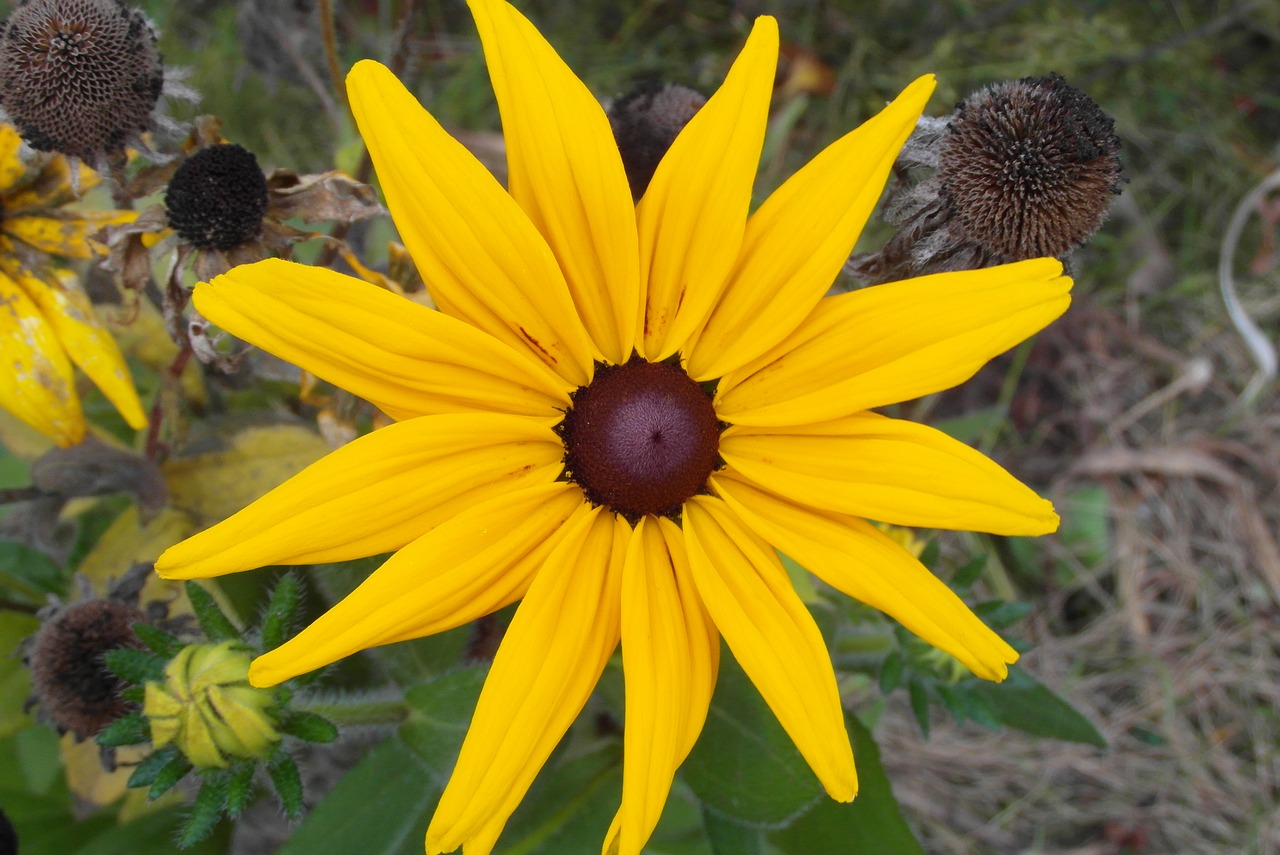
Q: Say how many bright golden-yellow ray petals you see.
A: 13